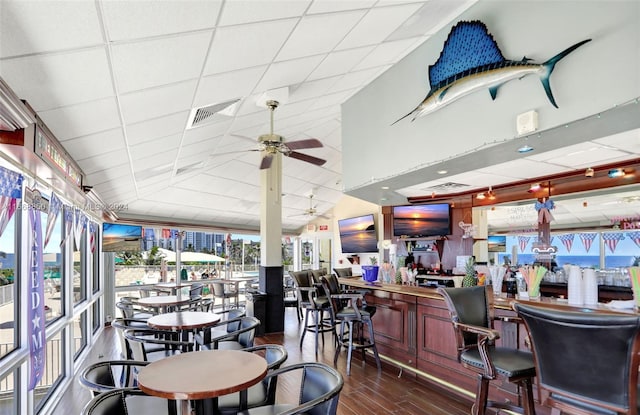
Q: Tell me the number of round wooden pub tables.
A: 3